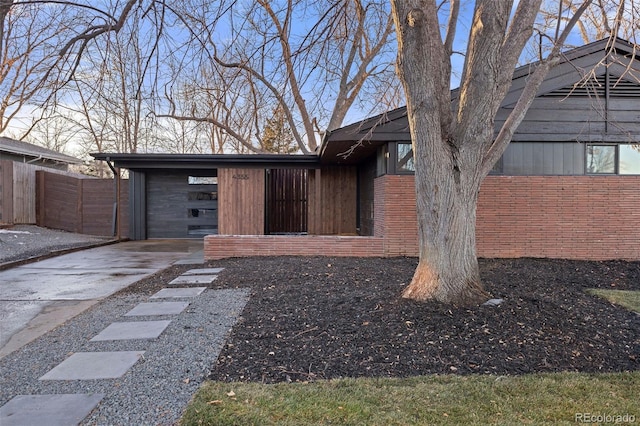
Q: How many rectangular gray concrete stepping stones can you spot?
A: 7